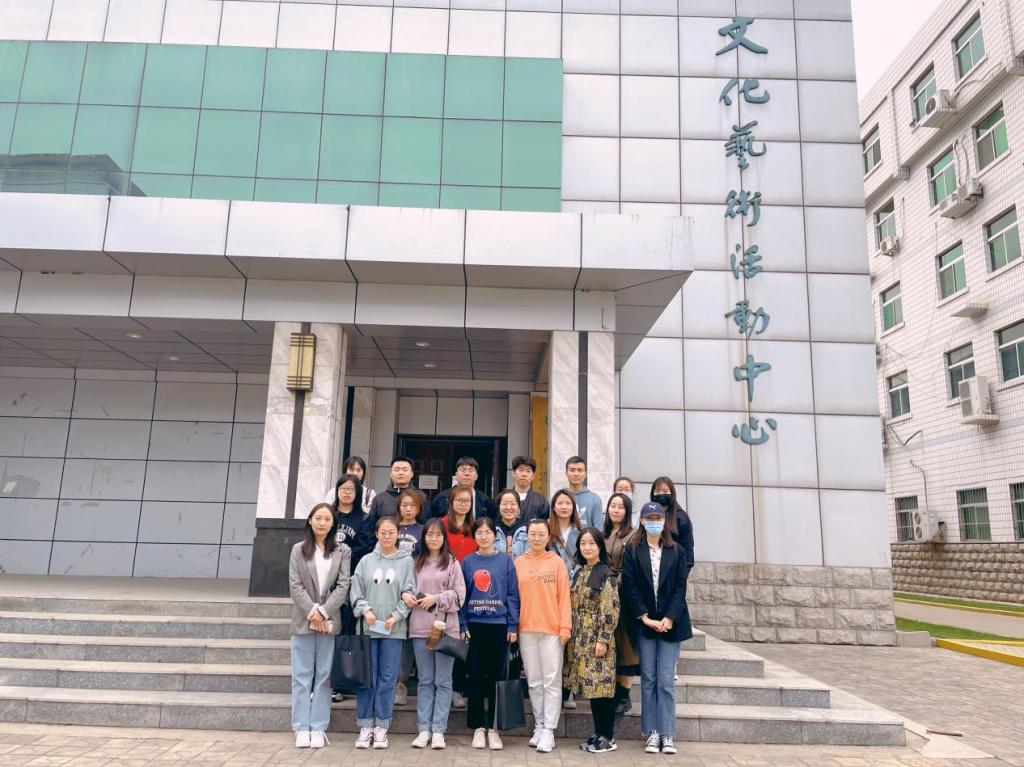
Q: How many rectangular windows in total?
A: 15